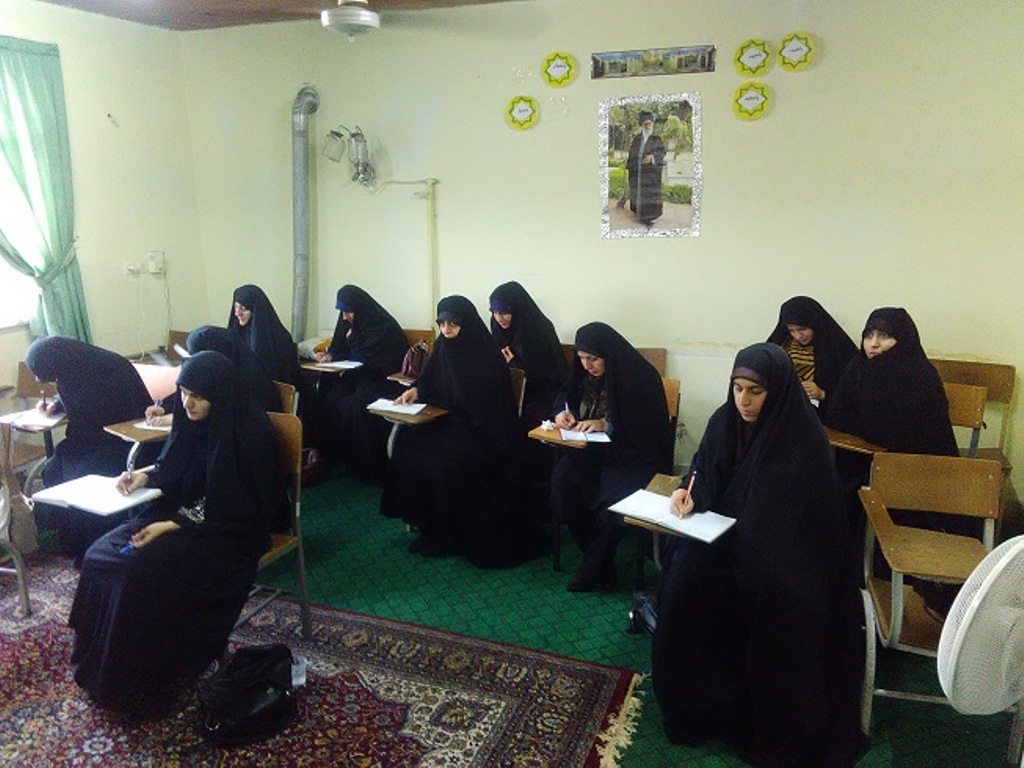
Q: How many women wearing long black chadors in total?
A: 11